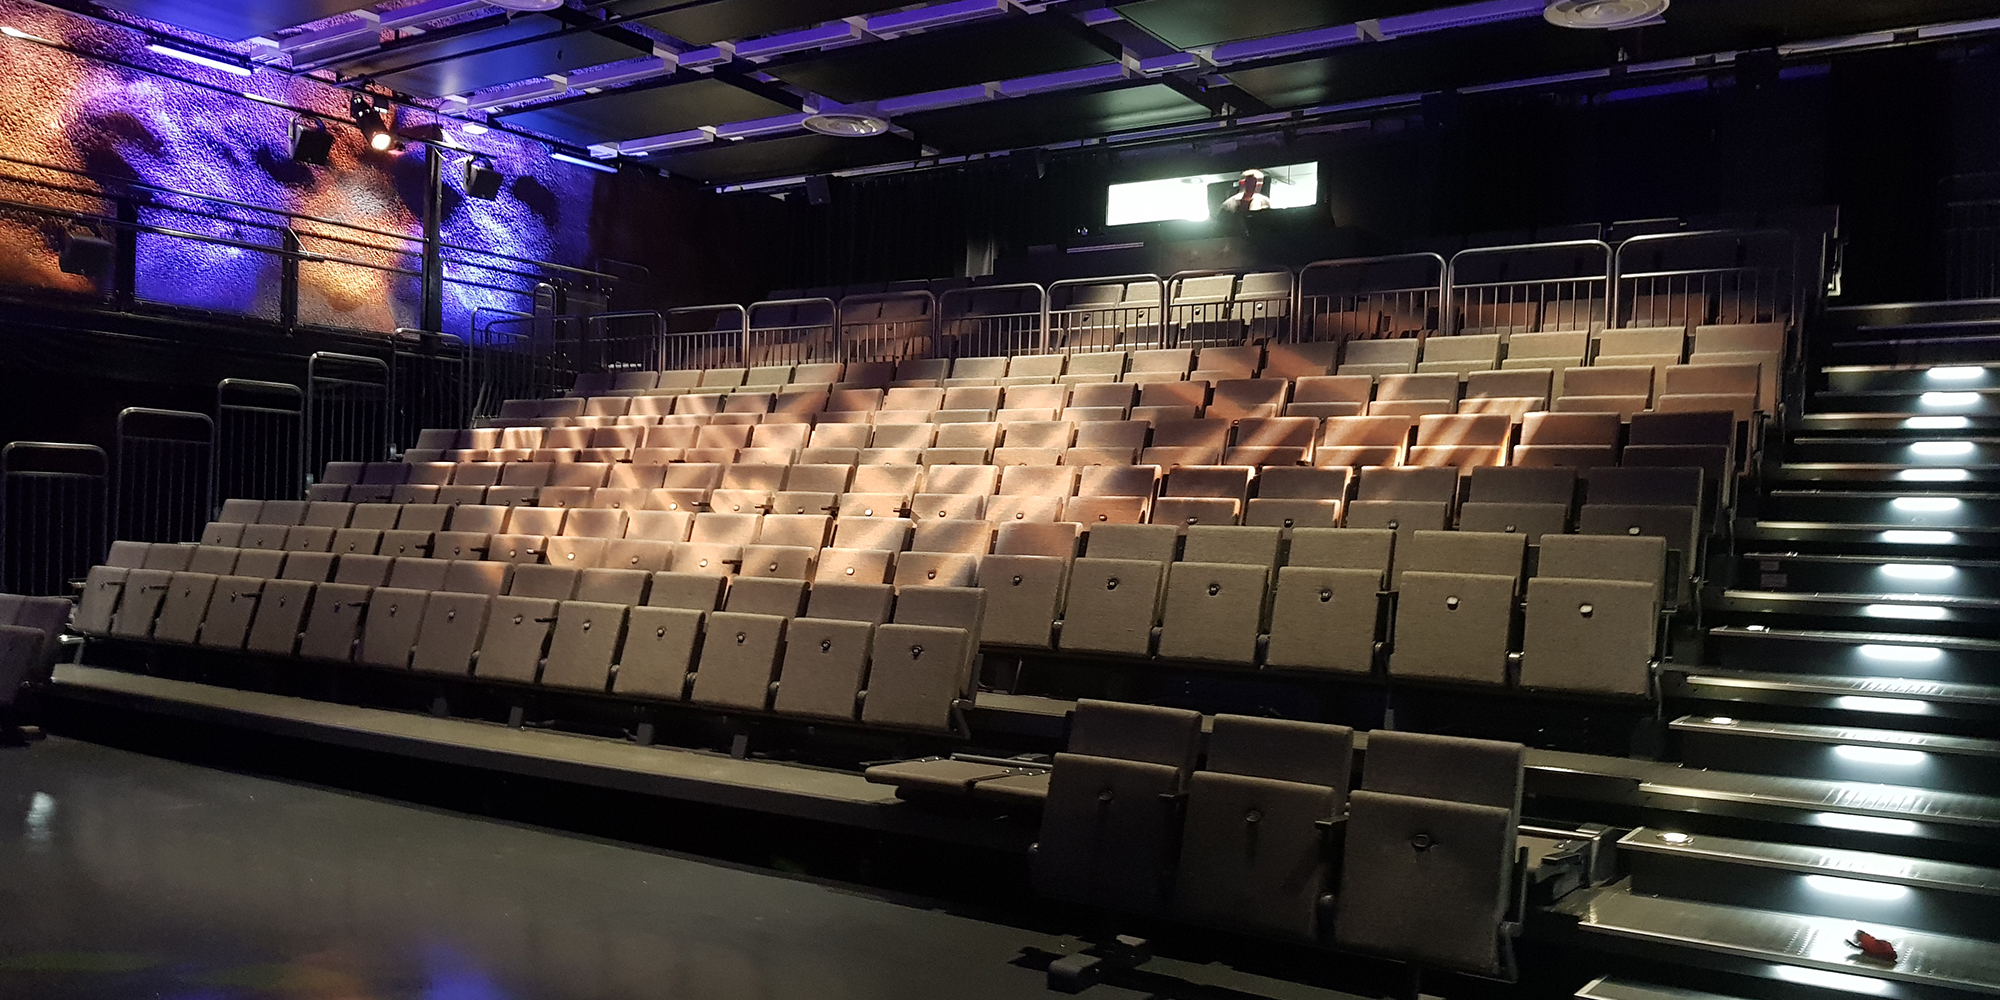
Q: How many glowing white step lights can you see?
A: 15